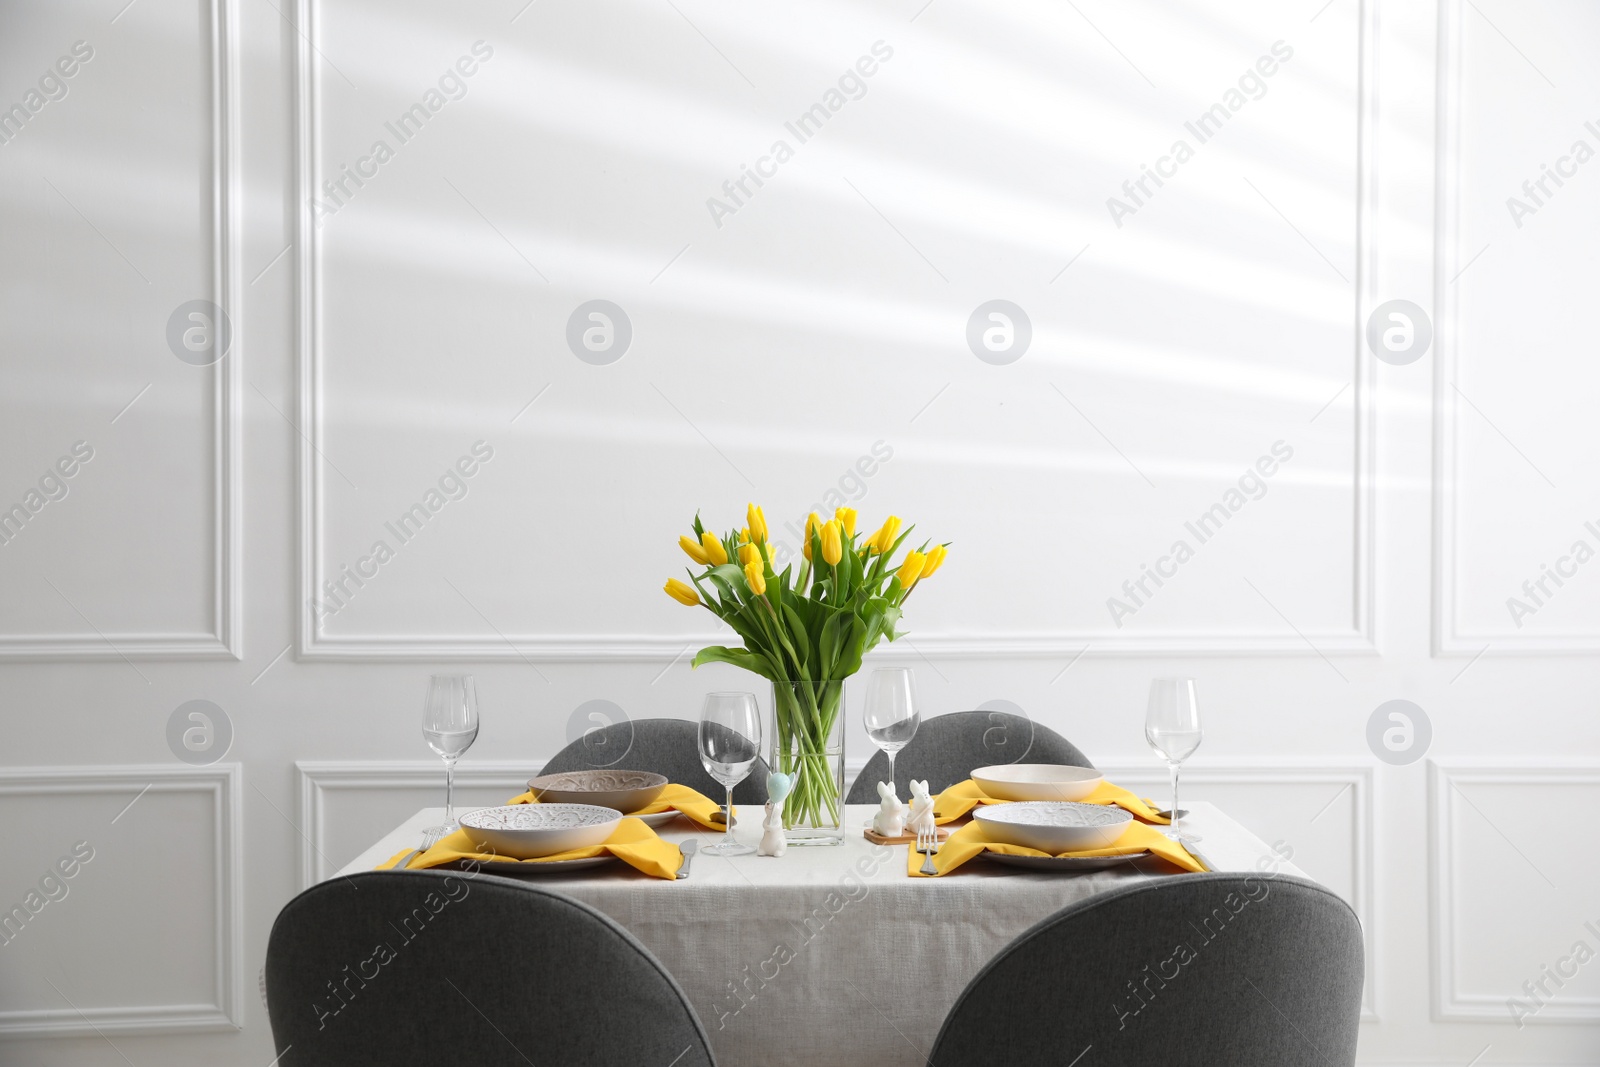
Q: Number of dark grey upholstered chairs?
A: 4